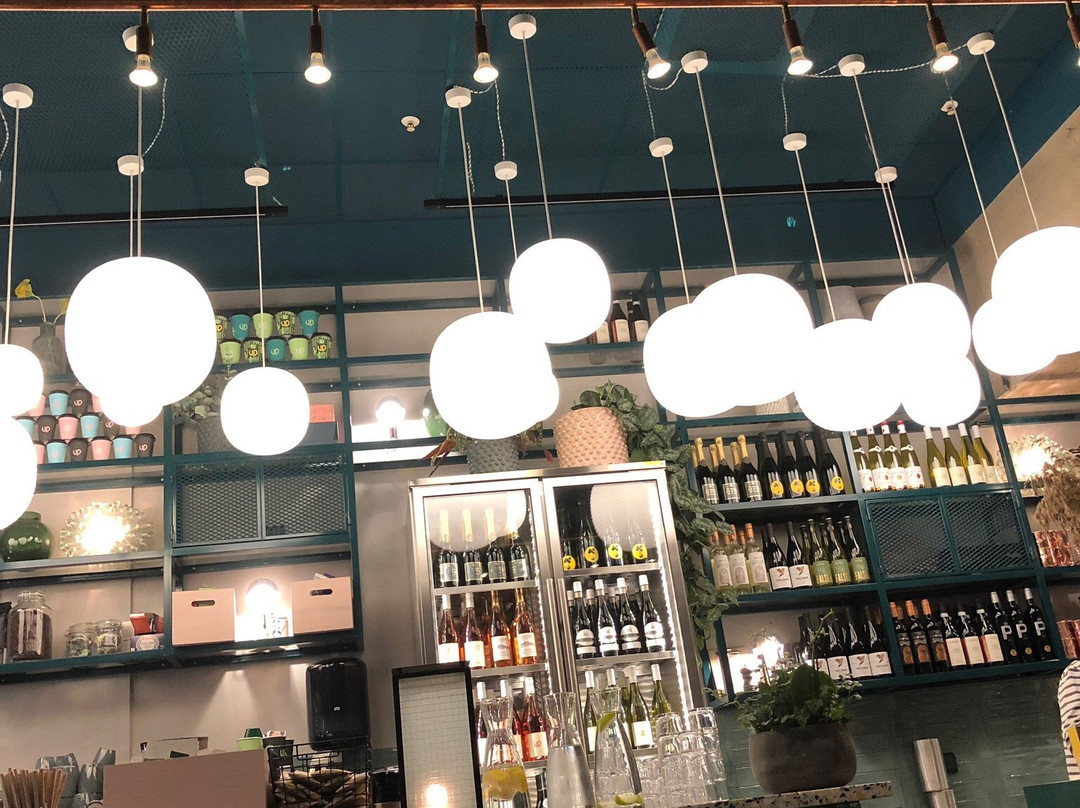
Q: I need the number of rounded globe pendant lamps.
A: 15